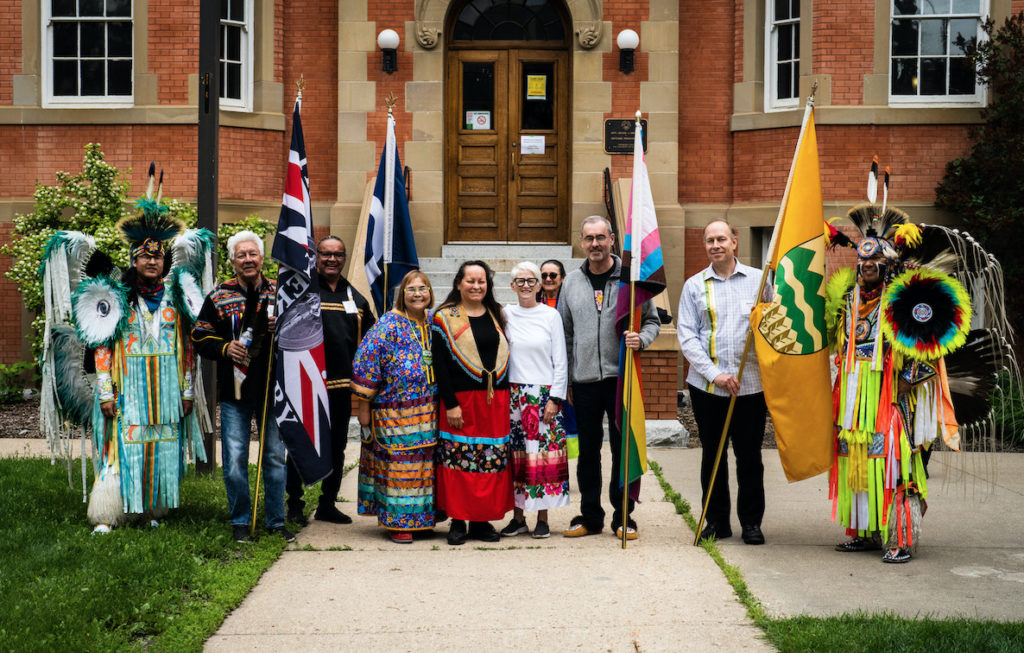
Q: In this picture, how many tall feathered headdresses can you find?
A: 2